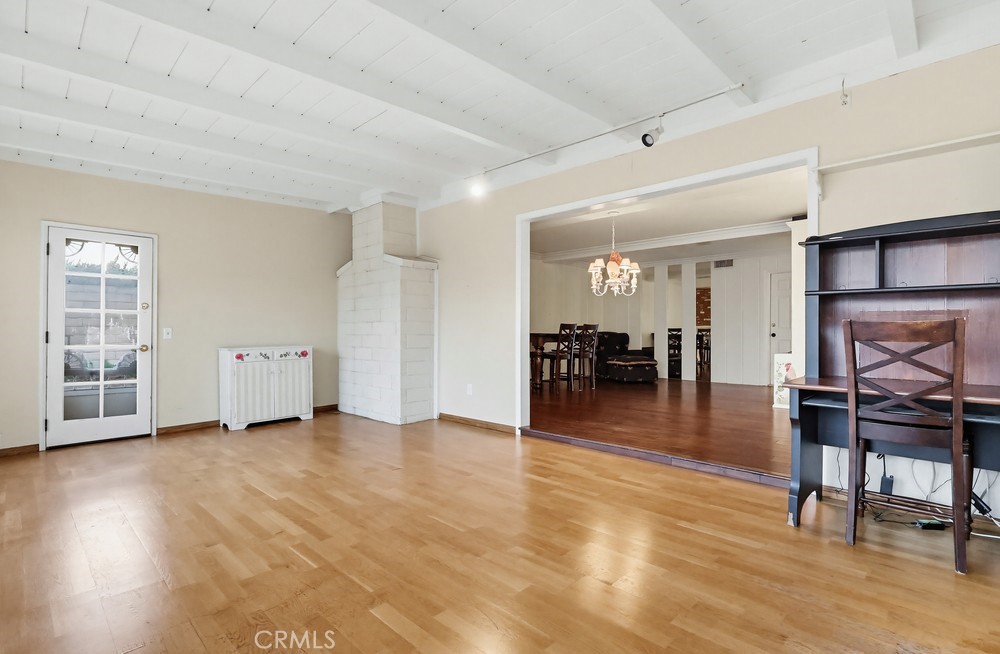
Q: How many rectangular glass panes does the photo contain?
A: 10